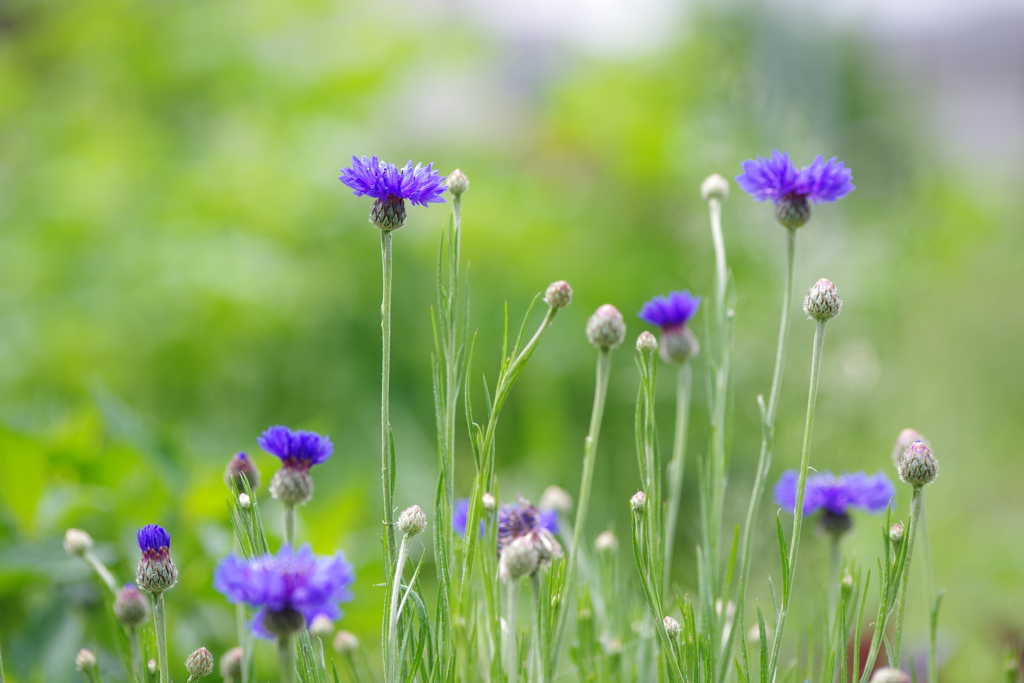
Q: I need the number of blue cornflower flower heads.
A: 8